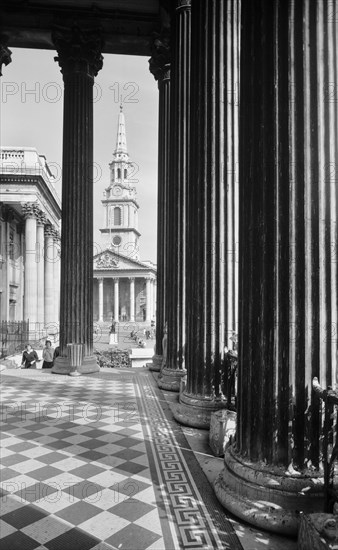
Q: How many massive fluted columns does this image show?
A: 5